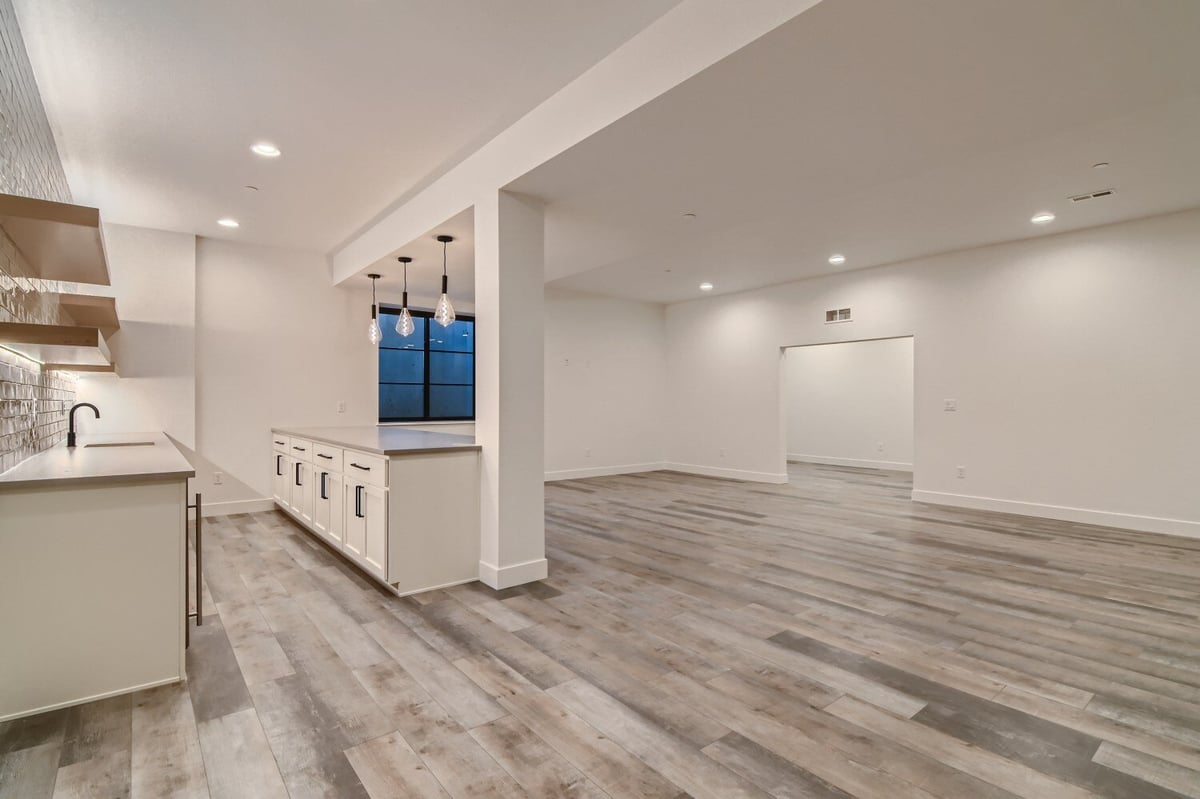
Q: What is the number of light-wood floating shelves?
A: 4